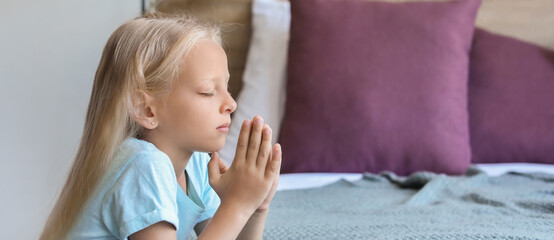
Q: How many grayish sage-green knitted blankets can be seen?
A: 1